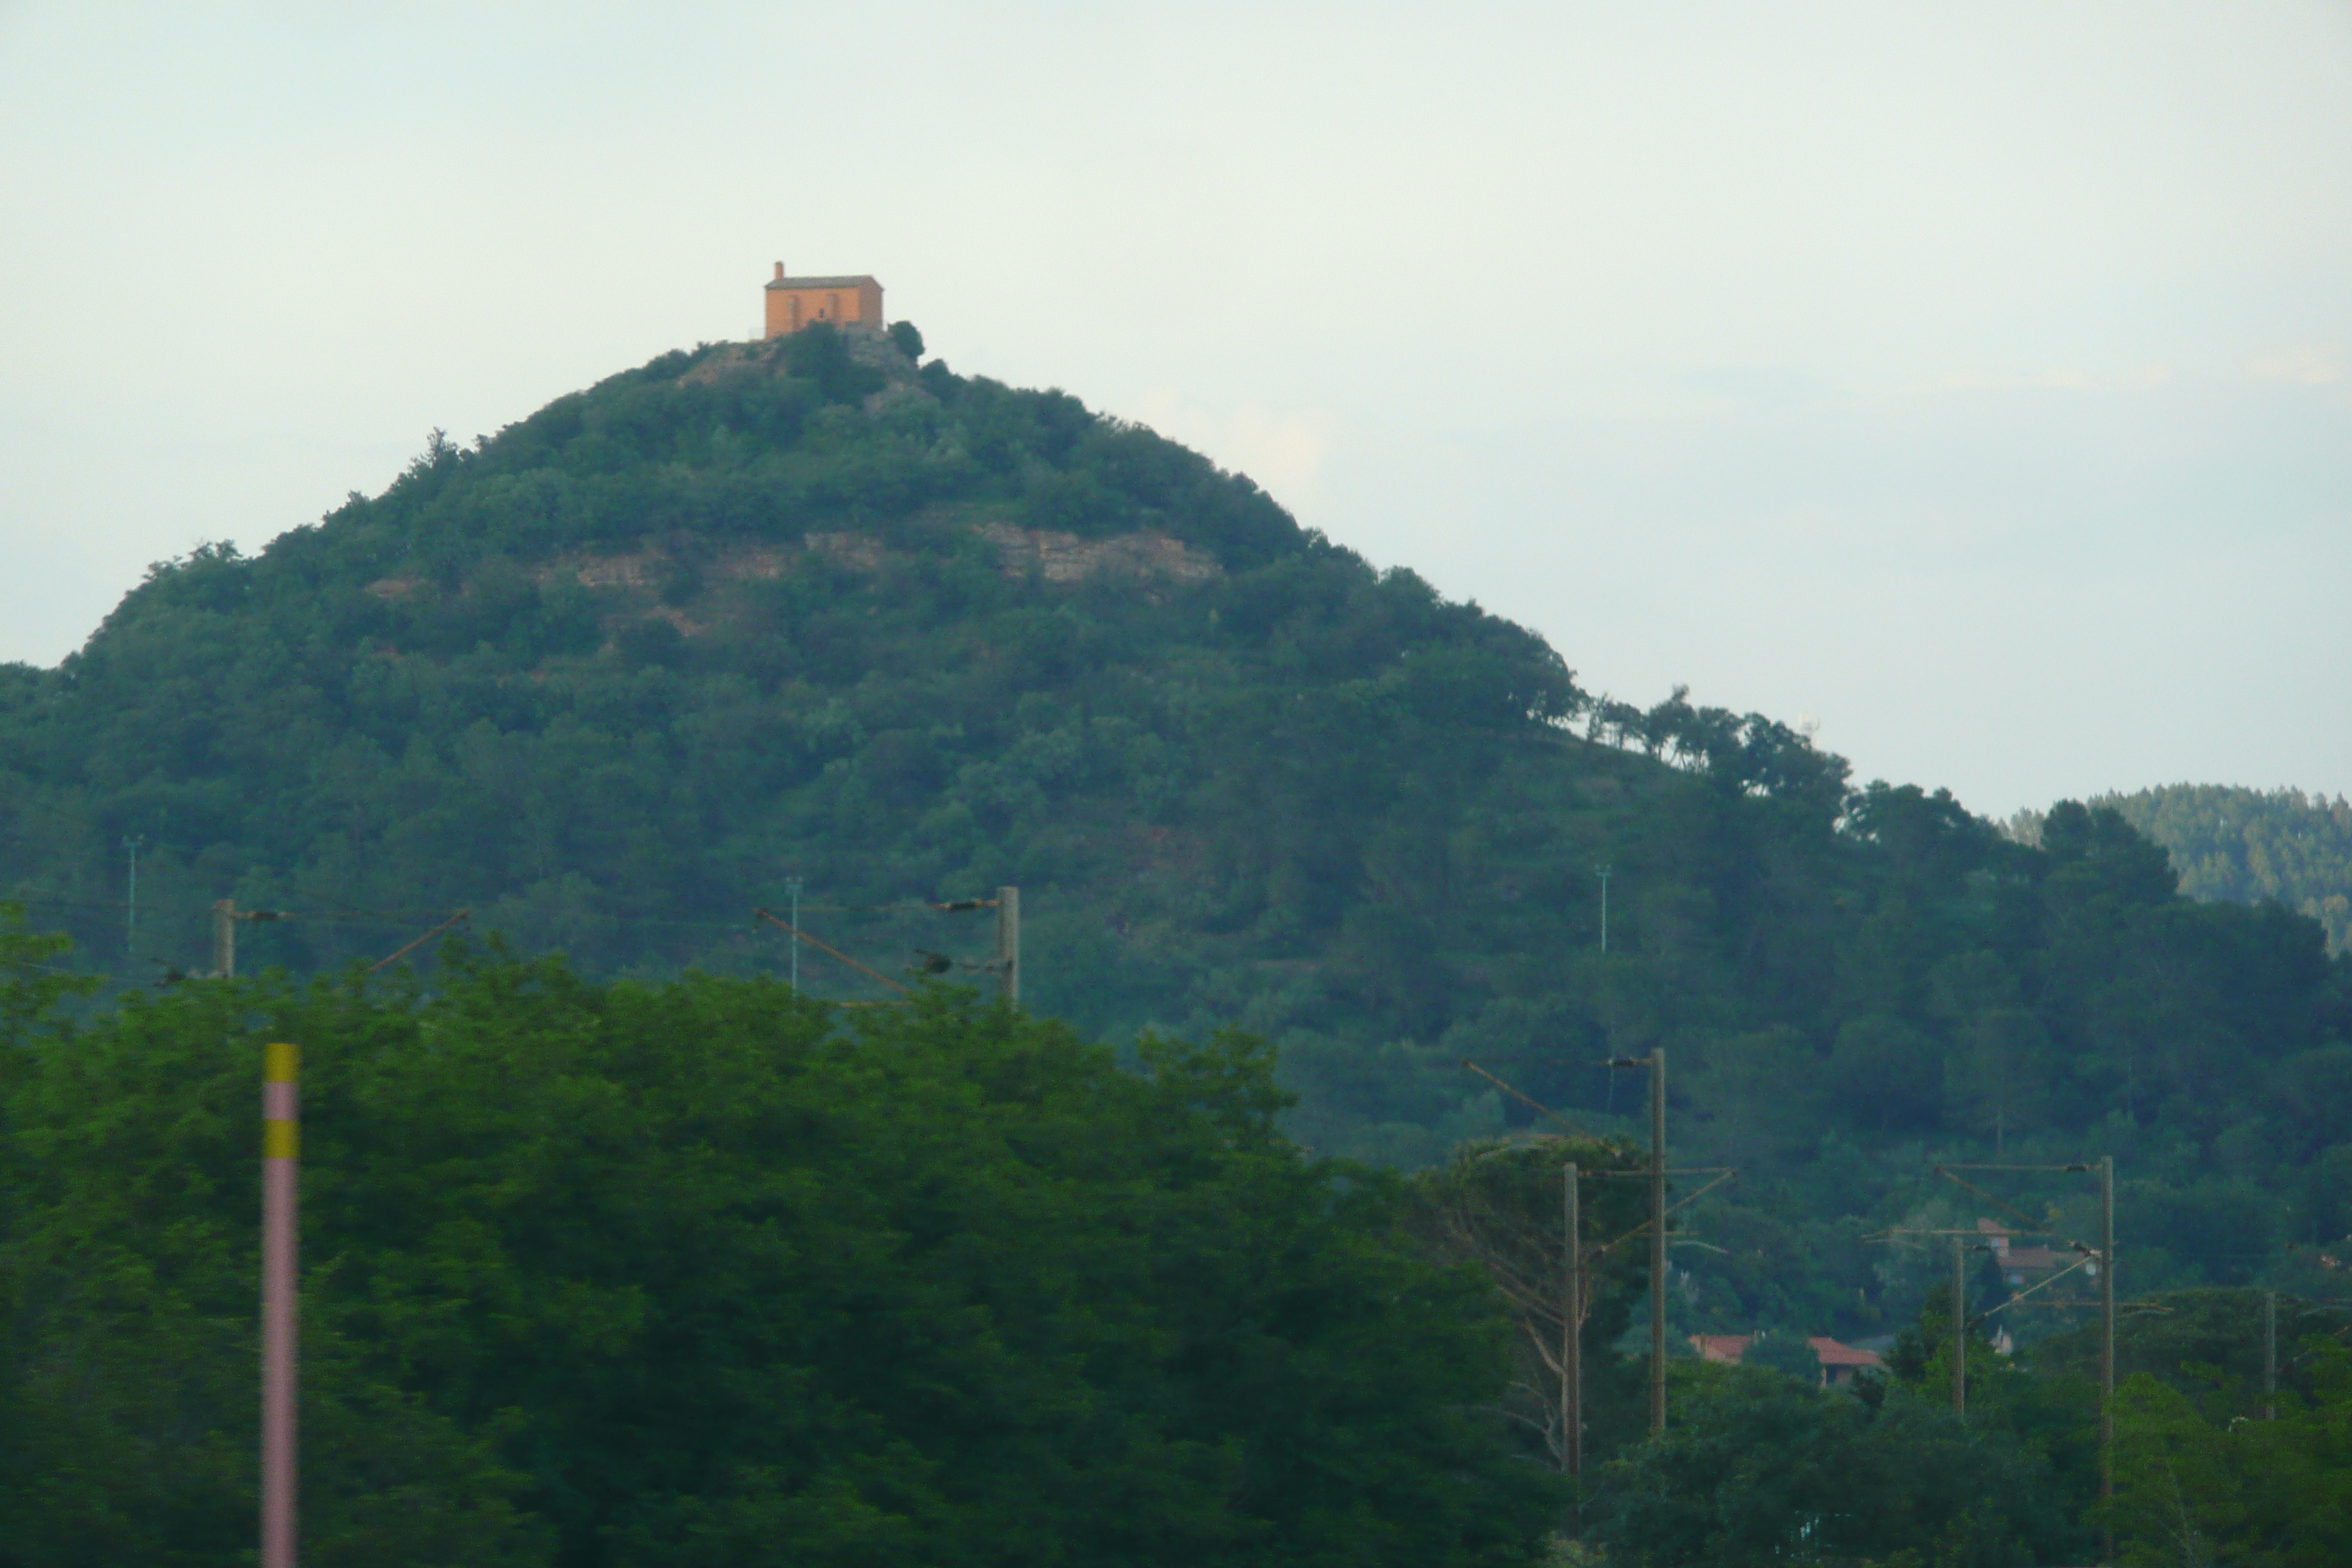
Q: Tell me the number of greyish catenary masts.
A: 7